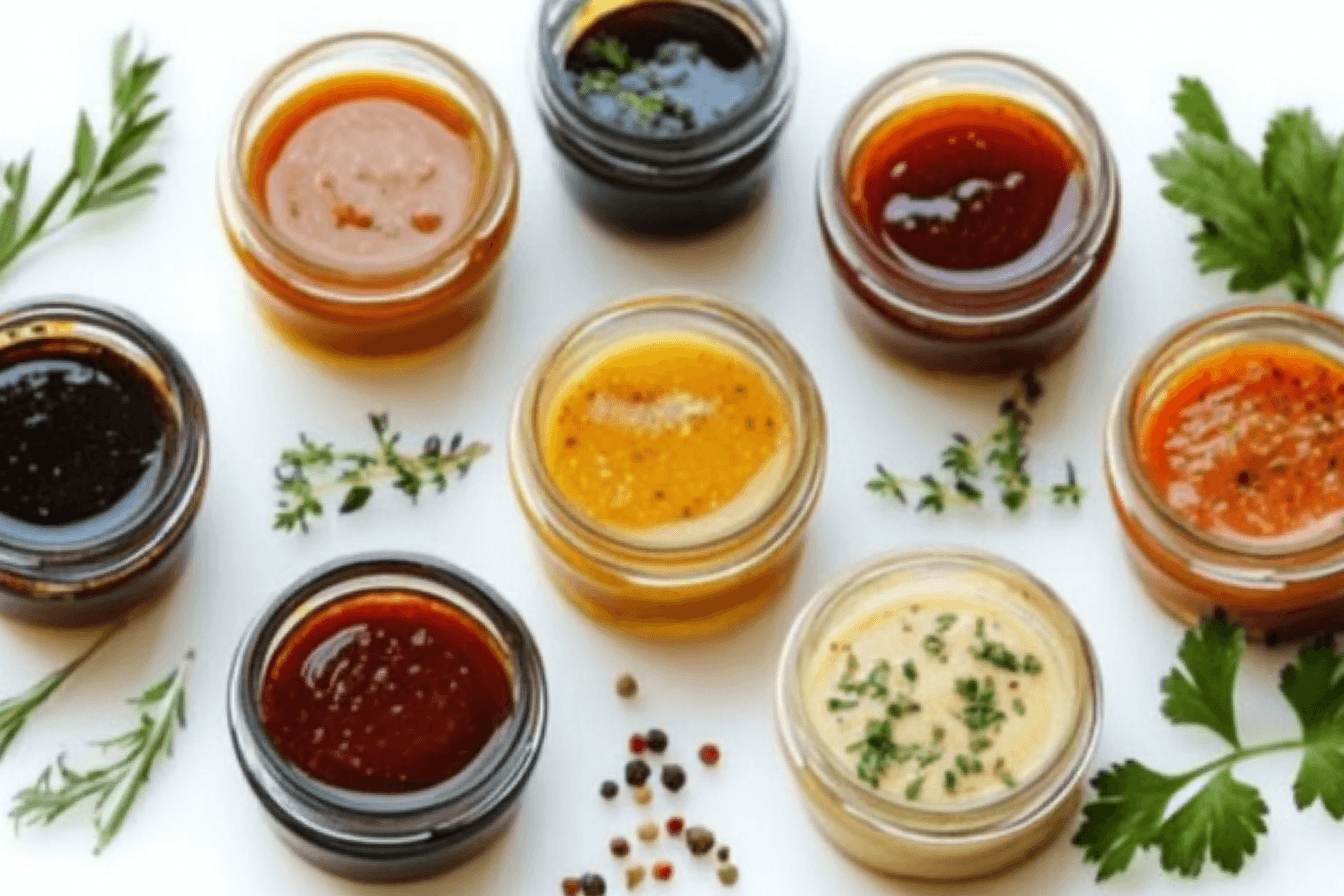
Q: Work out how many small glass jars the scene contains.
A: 8